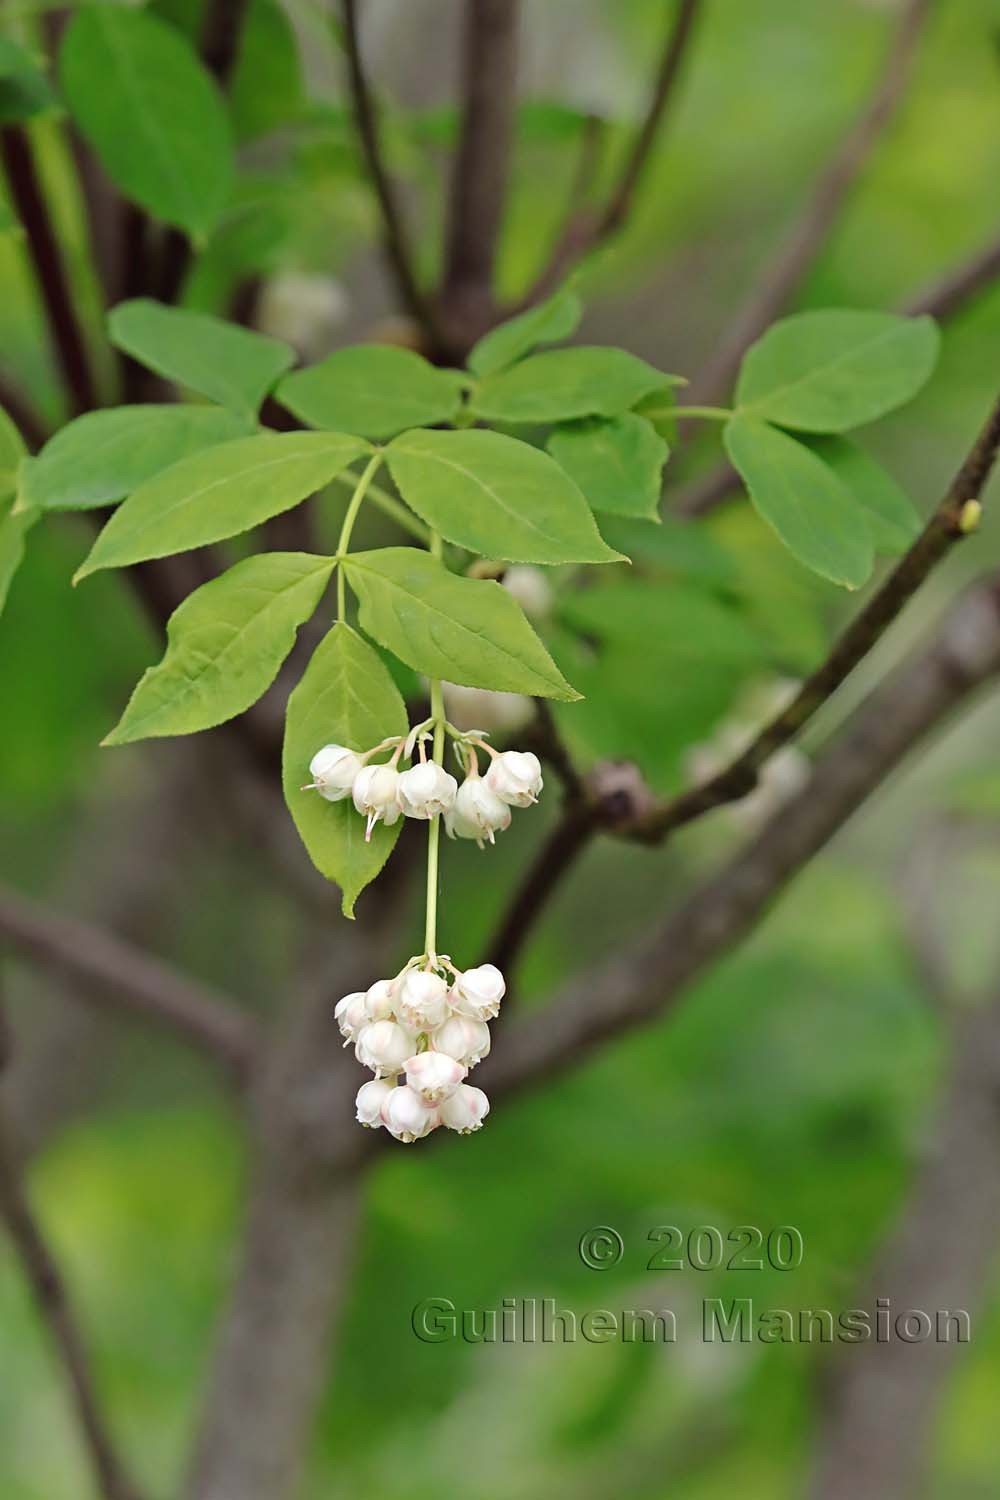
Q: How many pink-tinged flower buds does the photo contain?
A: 15